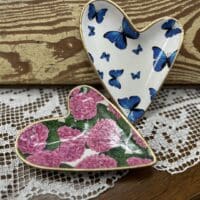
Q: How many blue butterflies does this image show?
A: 13